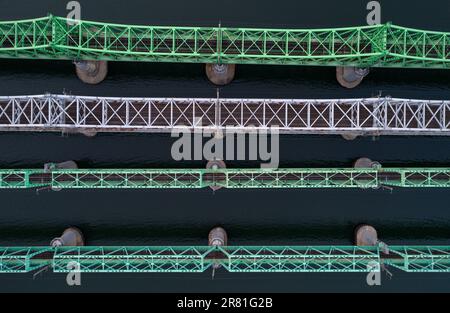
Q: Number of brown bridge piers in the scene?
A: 12